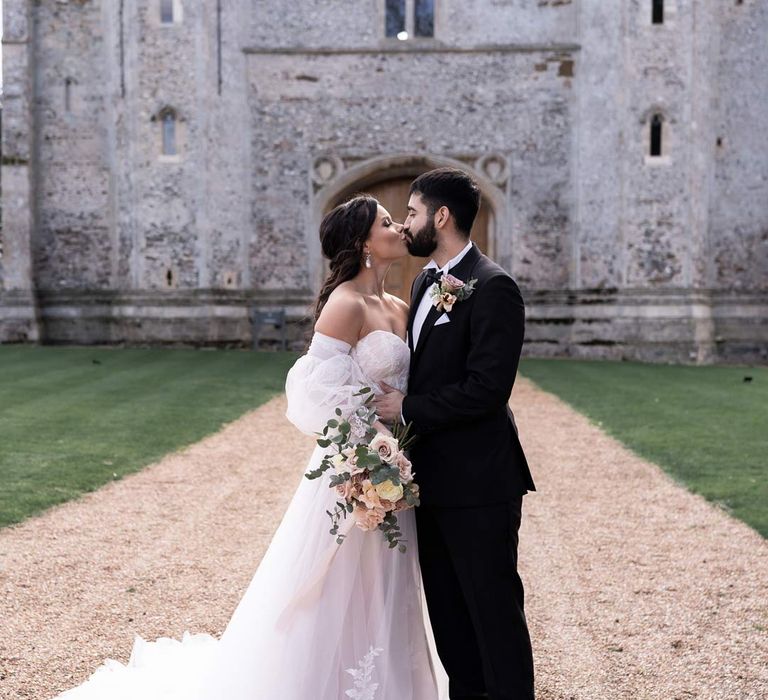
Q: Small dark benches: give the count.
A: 1